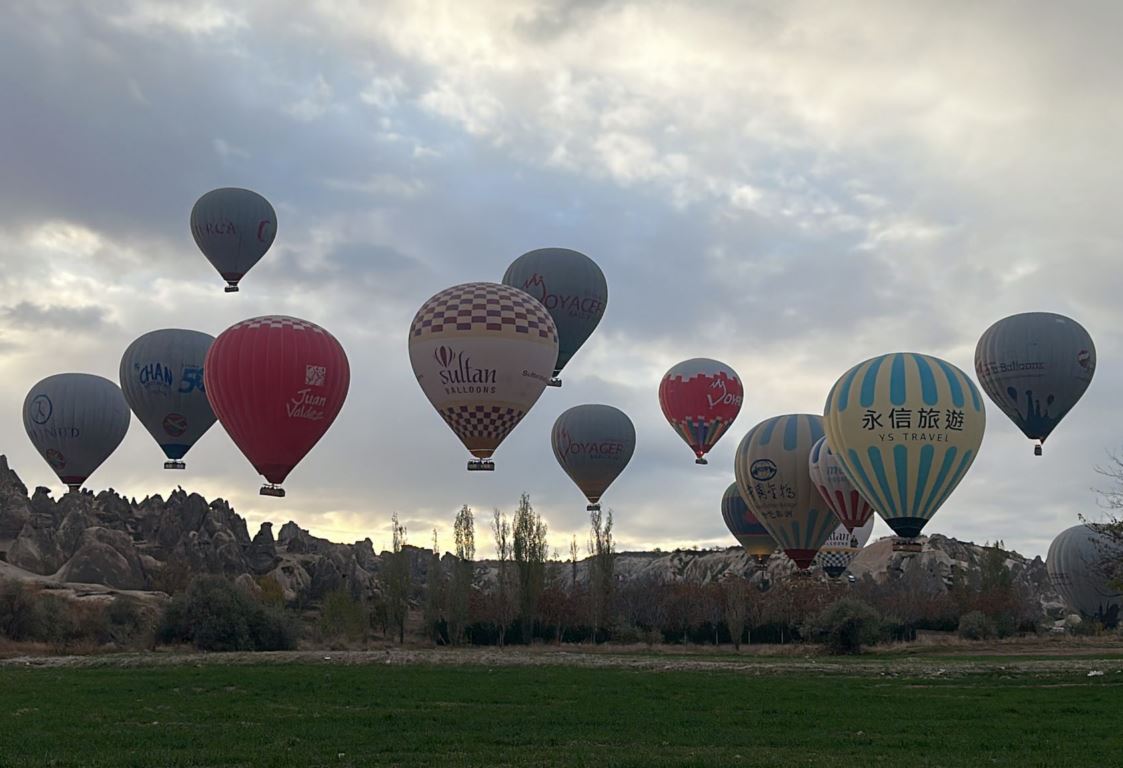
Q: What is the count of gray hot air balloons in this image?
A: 7